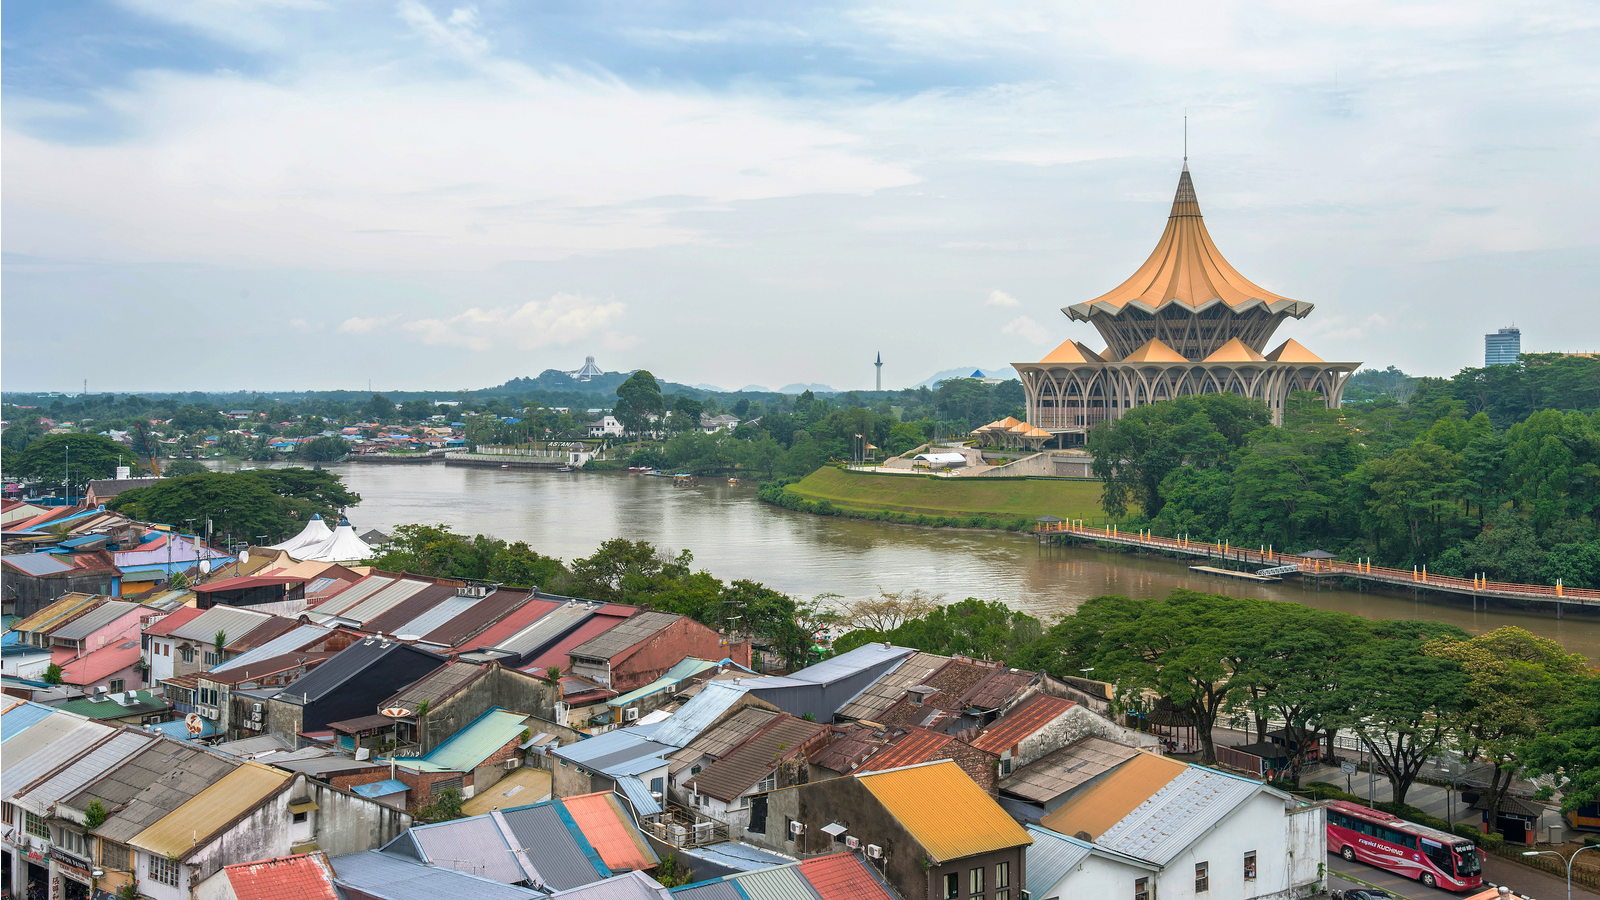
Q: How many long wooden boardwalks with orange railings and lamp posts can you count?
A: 1